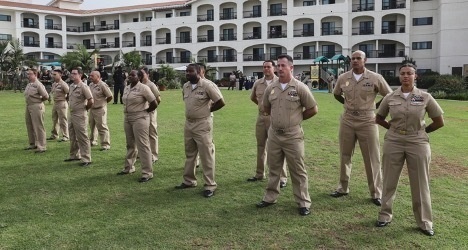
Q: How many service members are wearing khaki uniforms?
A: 12